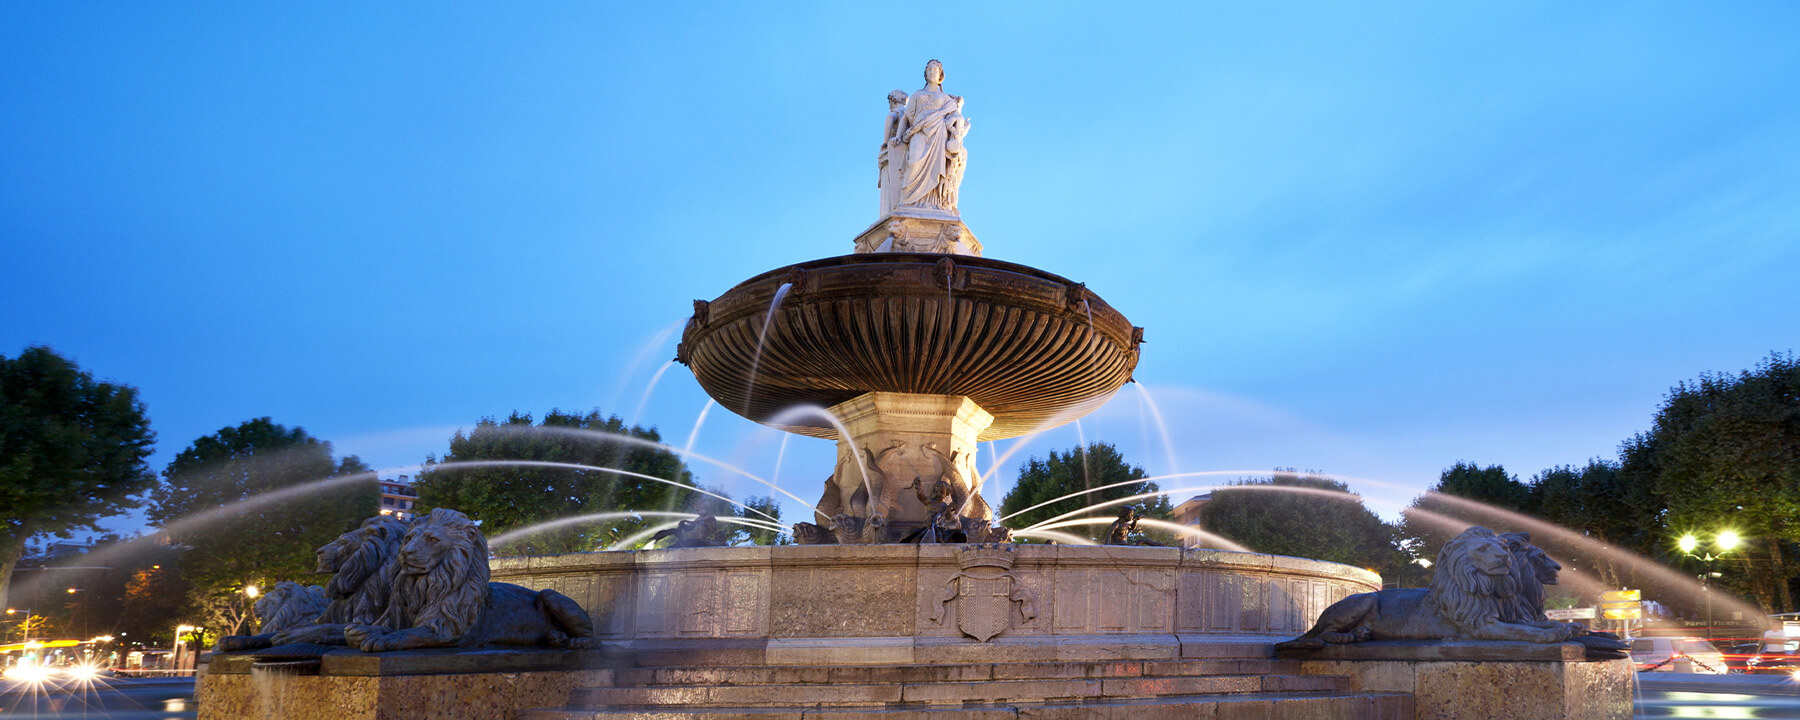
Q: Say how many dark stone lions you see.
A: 5